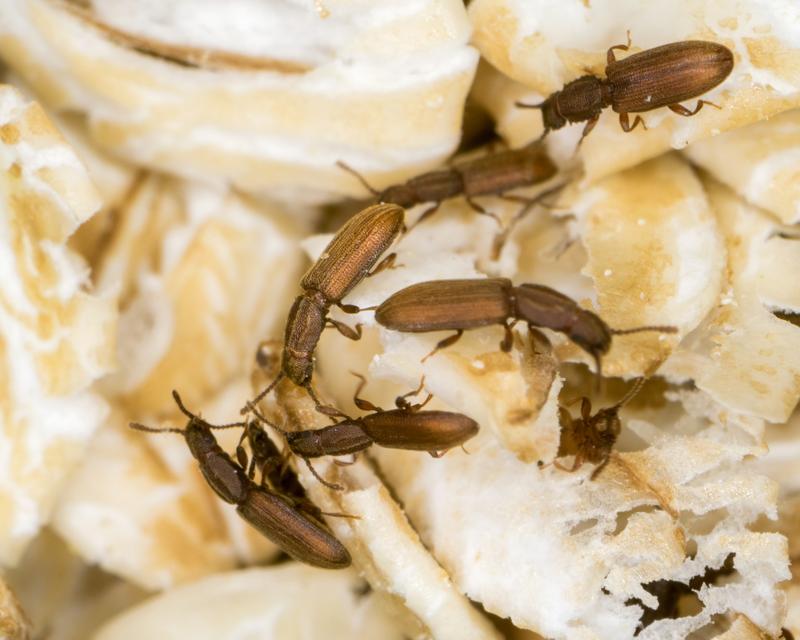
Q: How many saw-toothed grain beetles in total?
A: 8